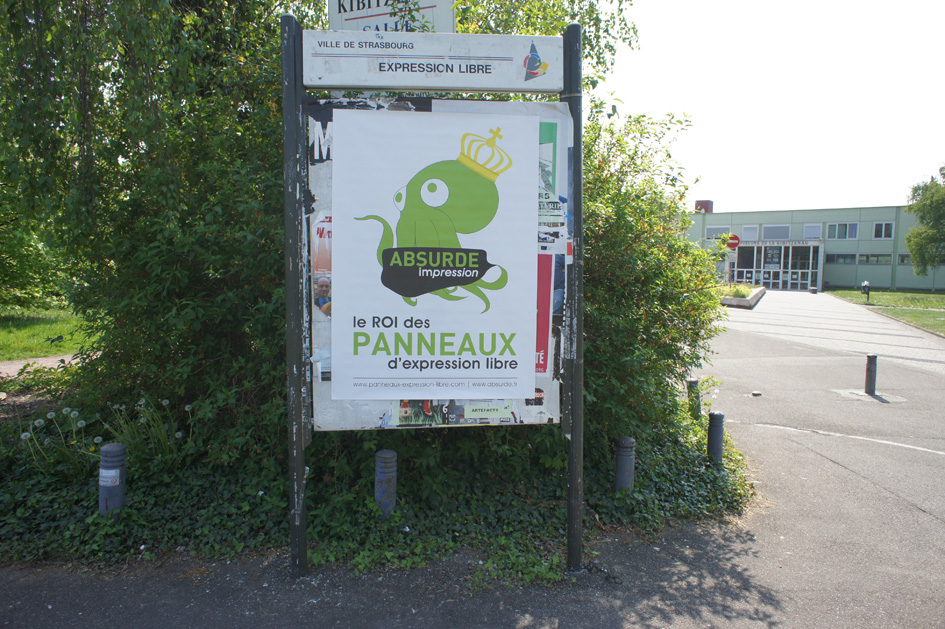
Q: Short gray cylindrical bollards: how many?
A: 6